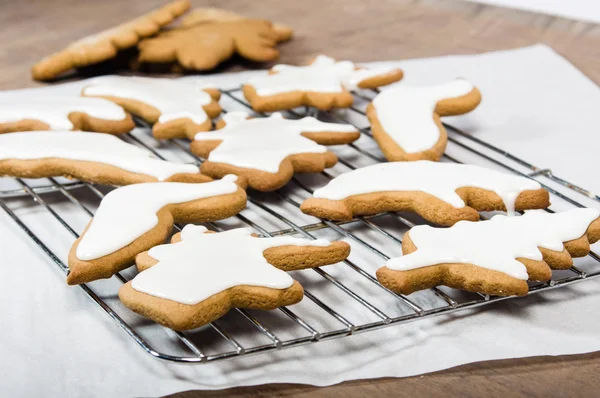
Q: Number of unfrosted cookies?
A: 3